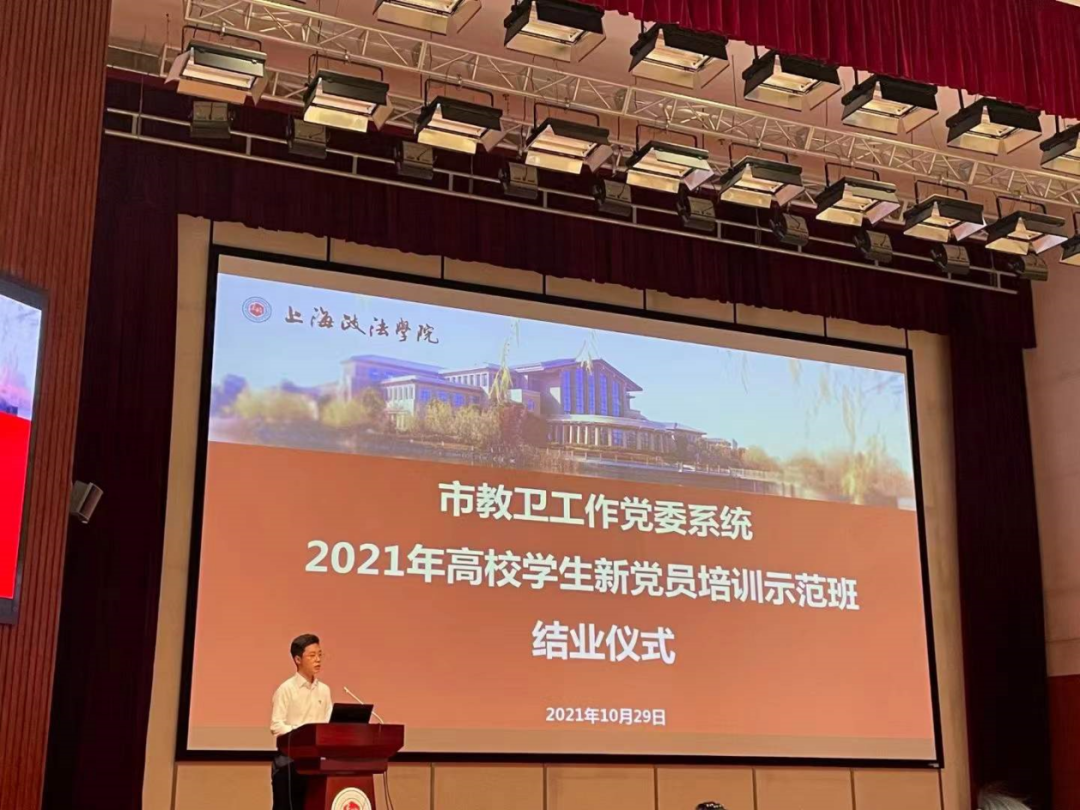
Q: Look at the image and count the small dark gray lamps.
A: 10